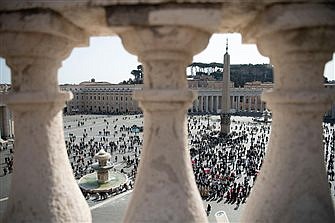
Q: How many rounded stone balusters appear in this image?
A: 3